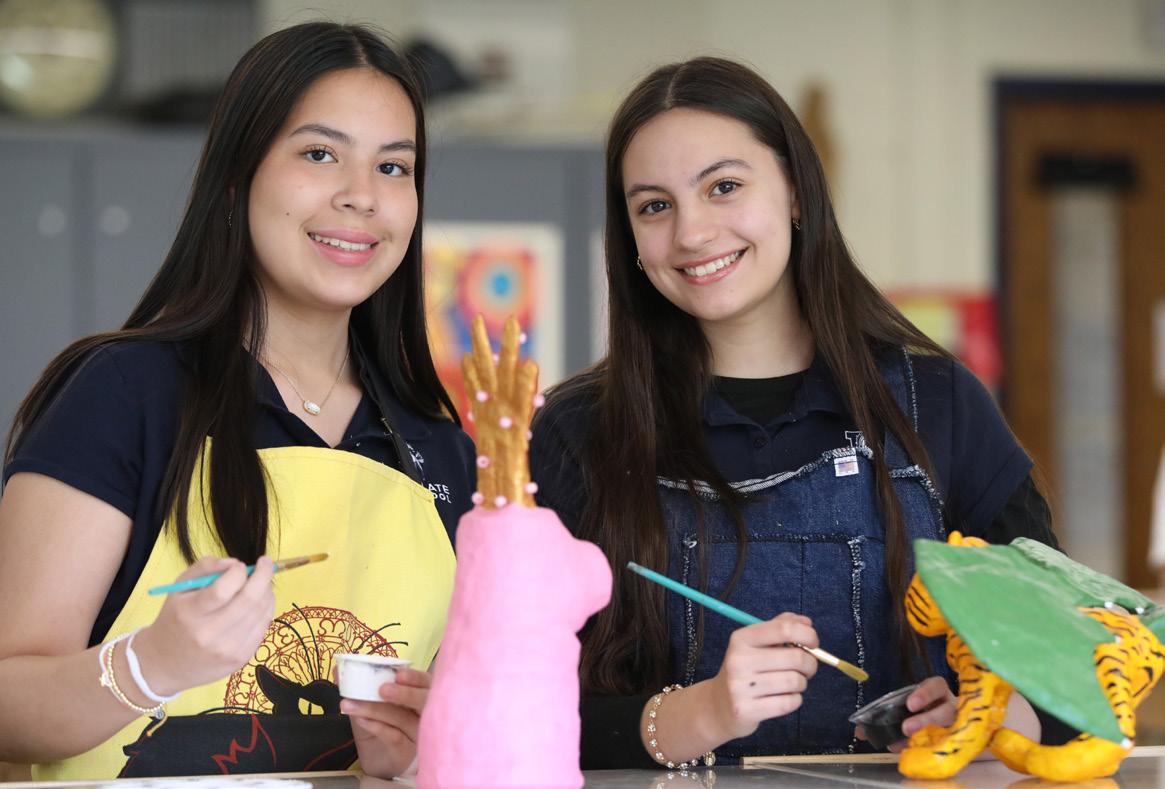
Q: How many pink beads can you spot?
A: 11